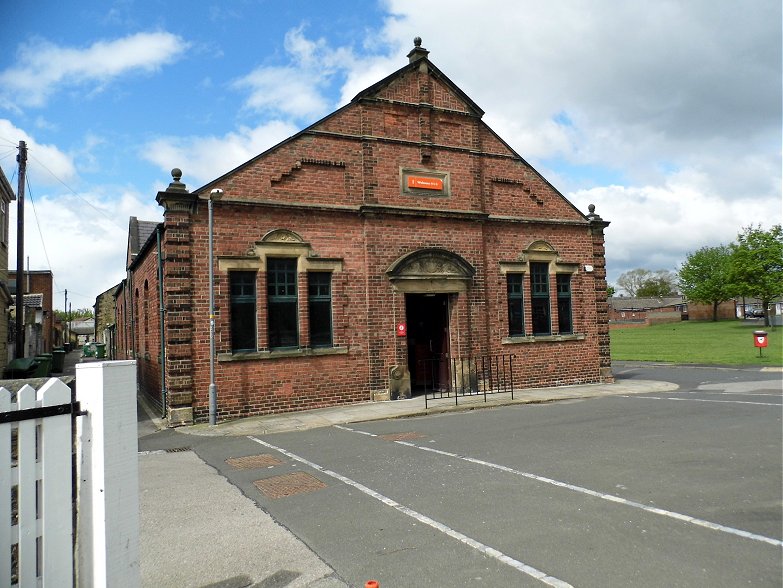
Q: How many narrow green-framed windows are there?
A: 6